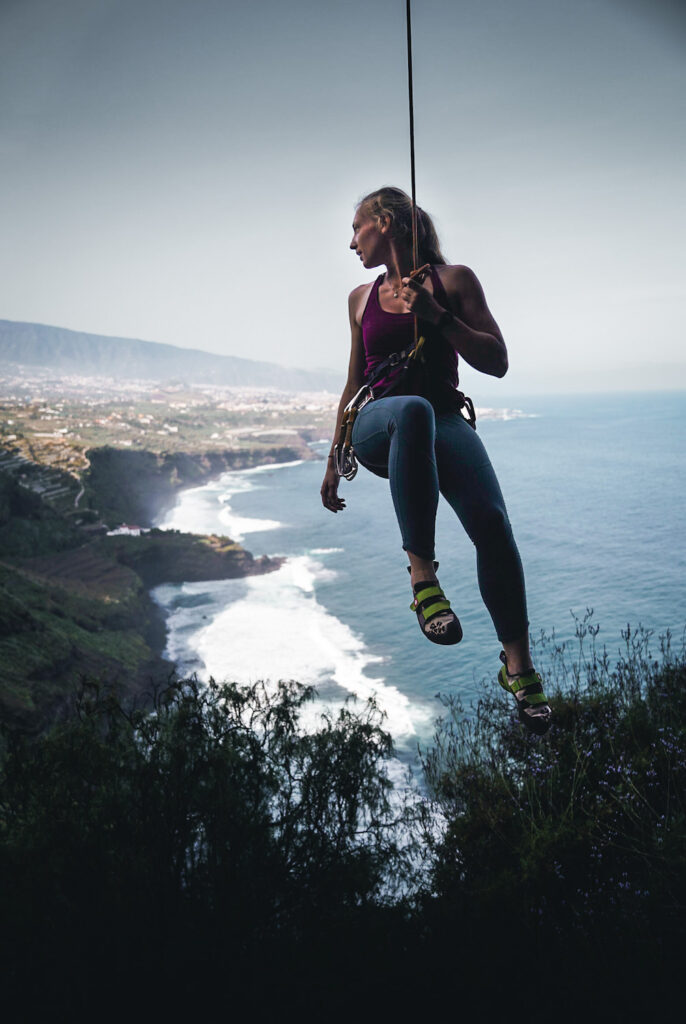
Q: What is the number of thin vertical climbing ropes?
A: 1